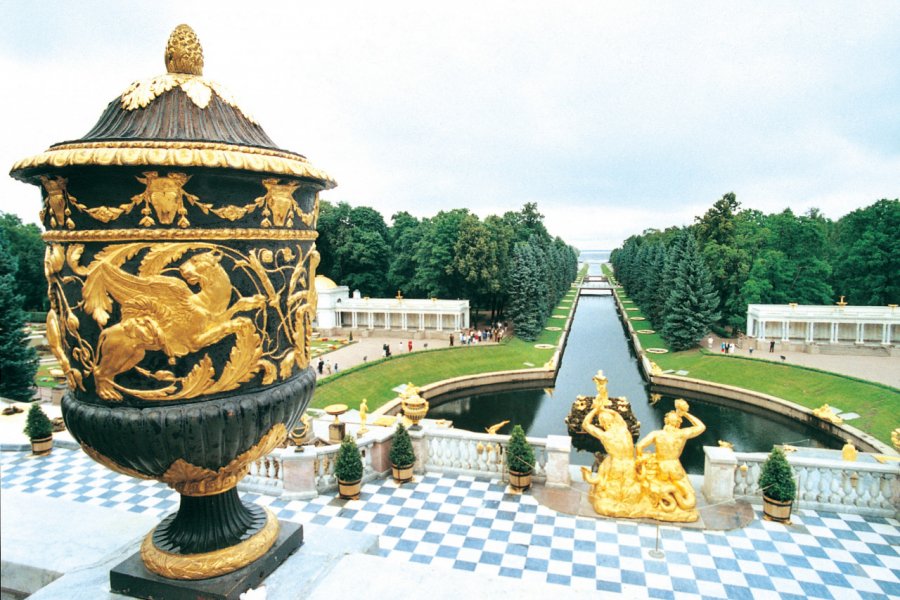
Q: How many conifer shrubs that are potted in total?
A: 5